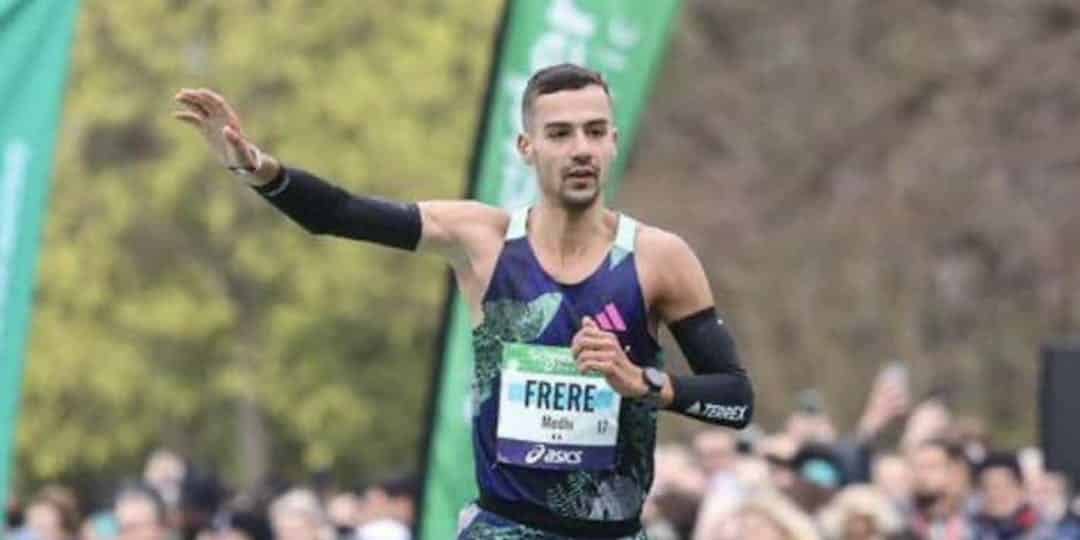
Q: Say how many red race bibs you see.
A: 0